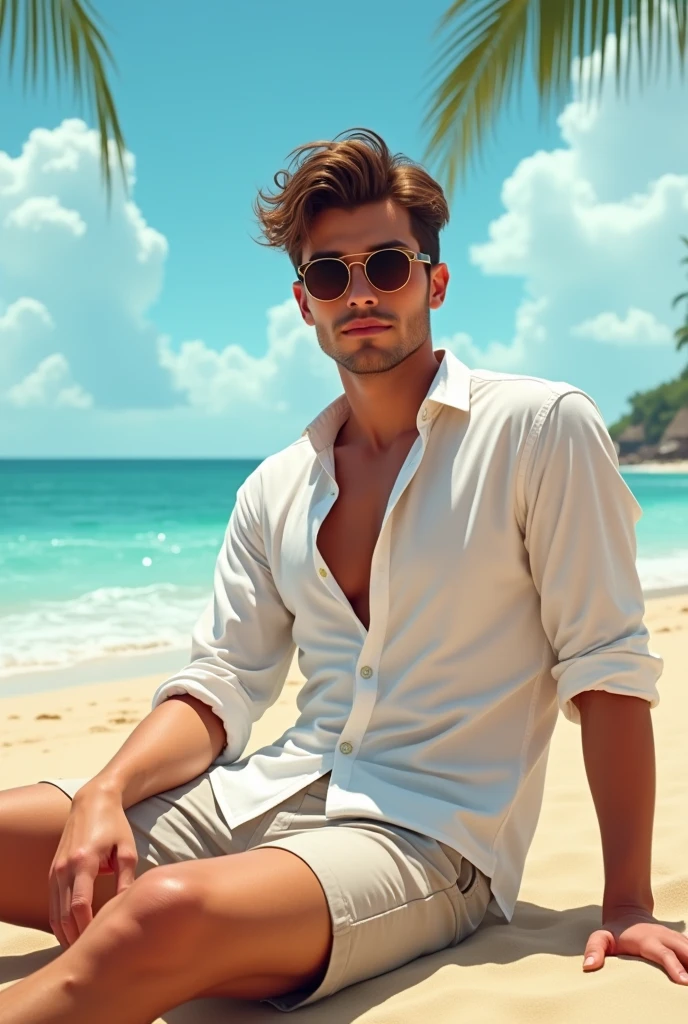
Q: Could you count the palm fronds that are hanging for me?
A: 2